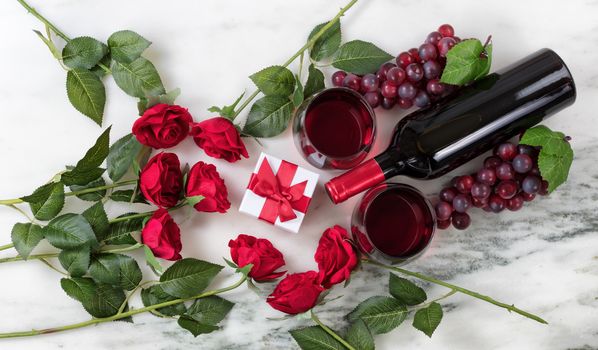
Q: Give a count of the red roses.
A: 8